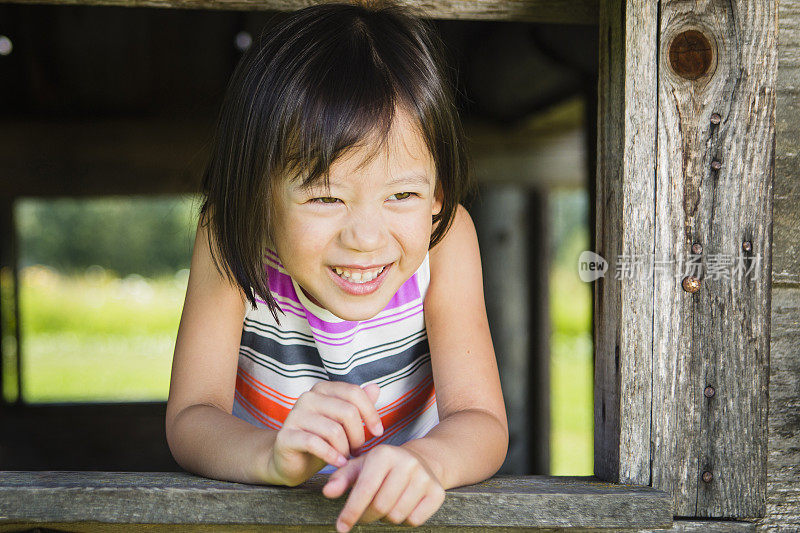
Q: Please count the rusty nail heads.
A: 7